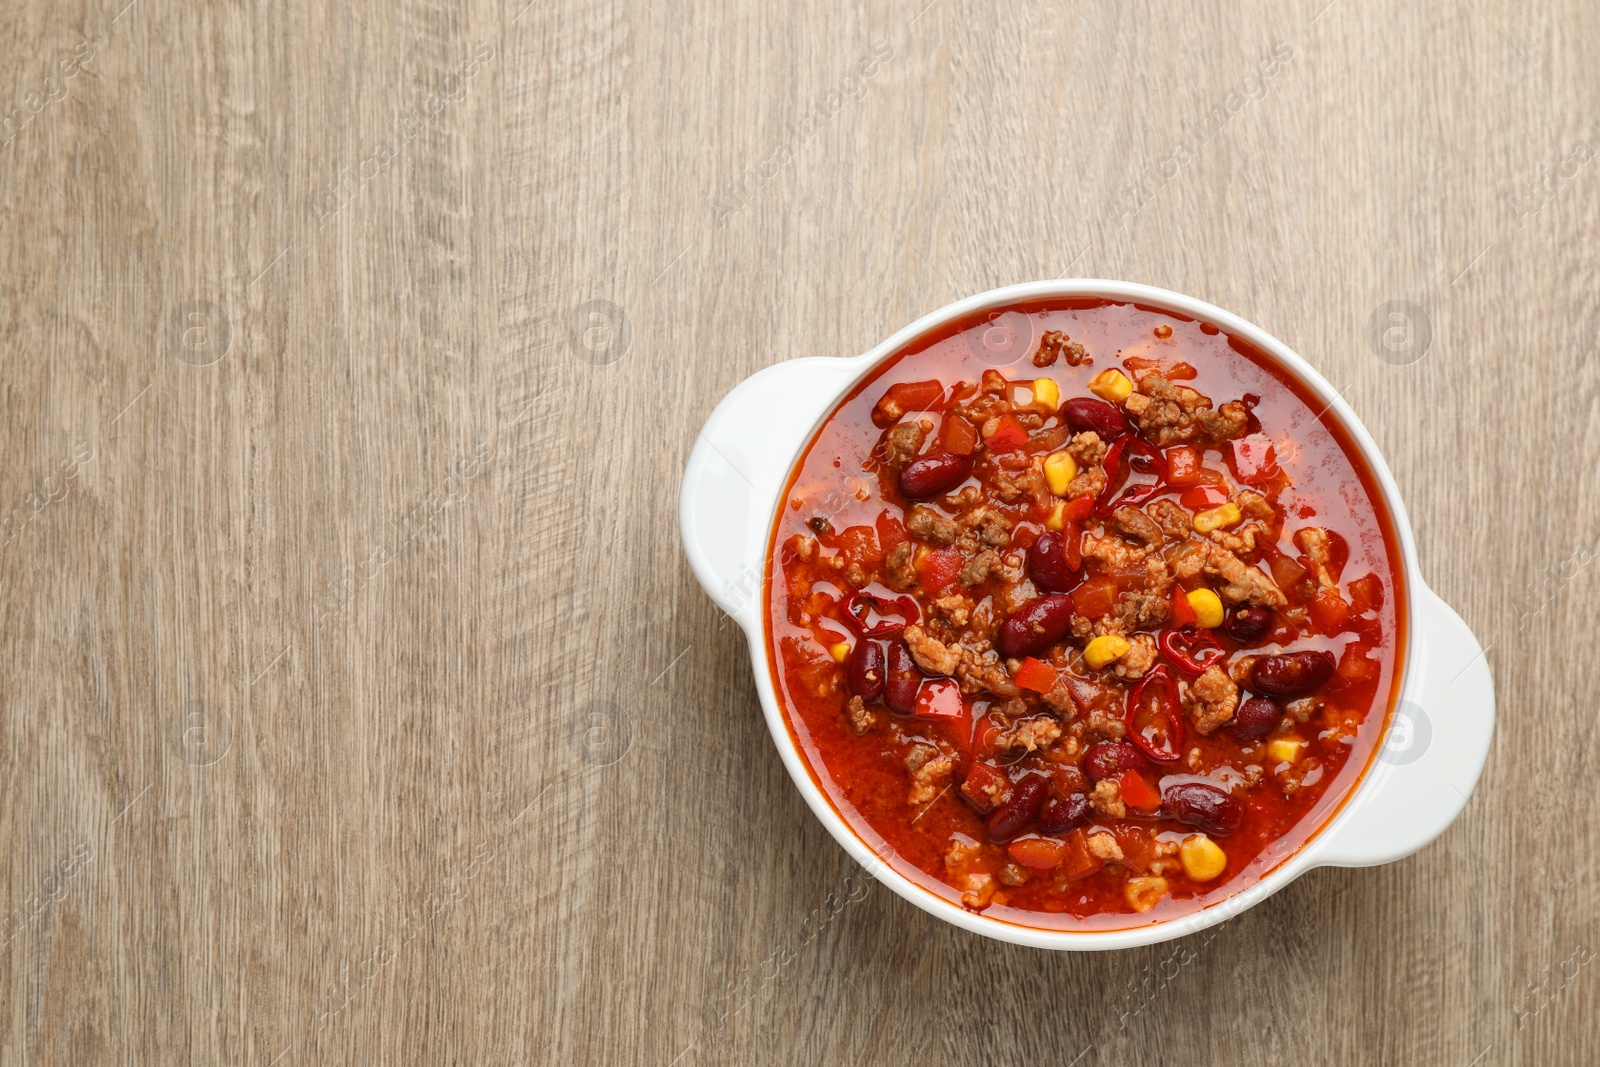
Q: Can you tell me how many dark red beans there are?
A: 13